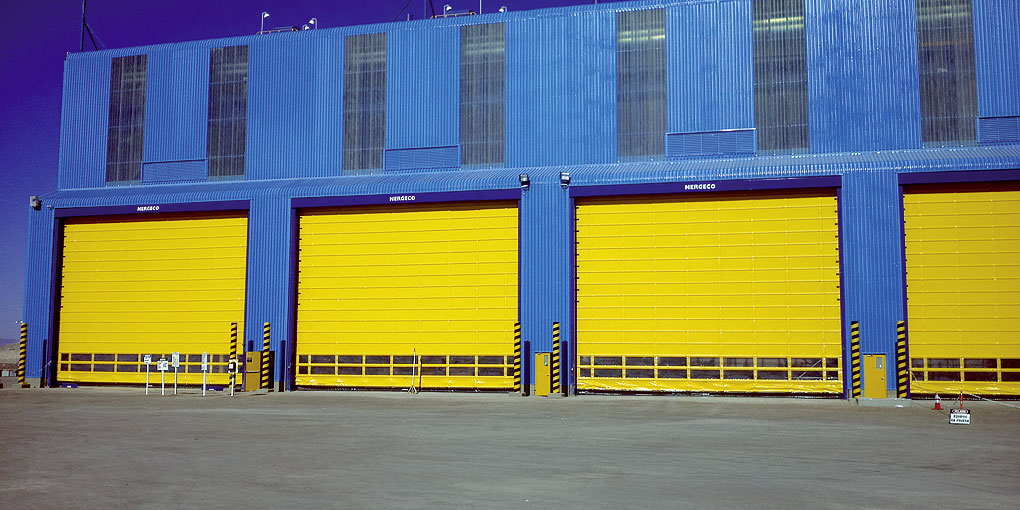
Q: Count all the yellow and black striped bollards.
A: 7